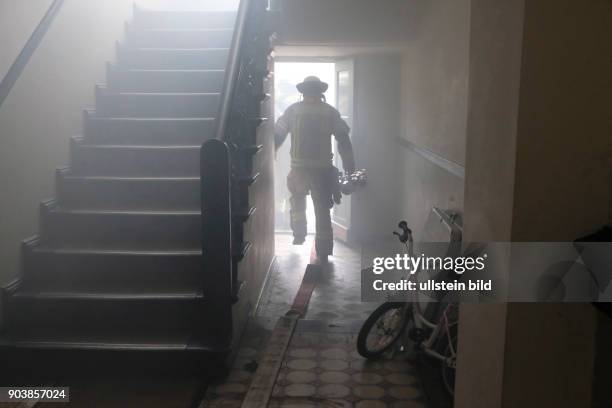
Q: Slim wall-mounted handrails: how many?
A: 2